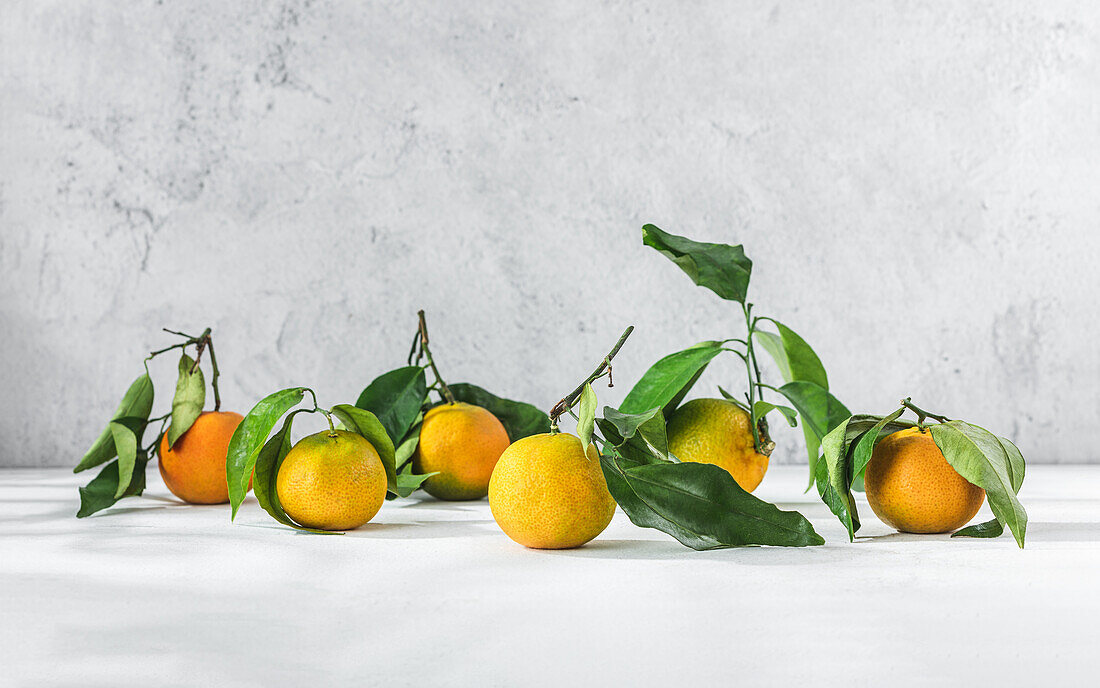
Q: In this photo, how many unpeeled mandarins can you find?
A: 6